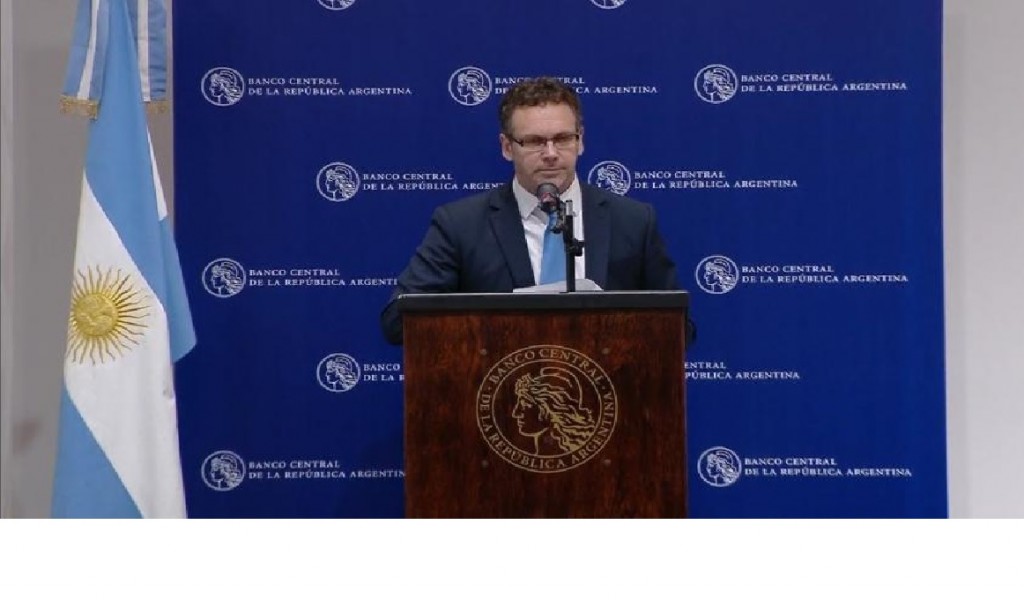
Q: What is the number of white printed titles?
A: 11